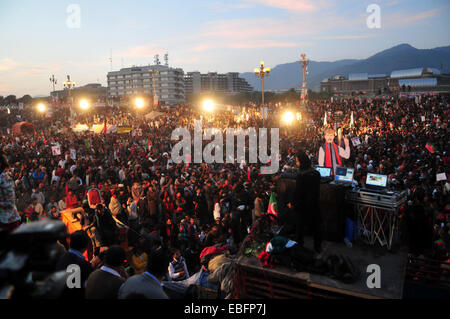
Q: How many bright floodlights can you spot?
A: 5